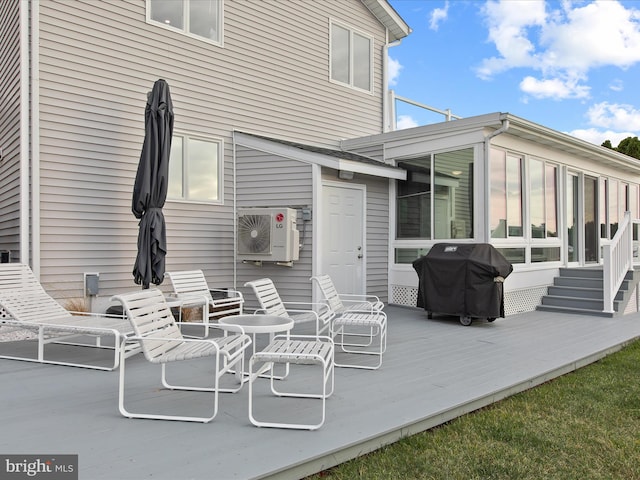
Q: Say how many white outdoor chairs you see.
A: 5